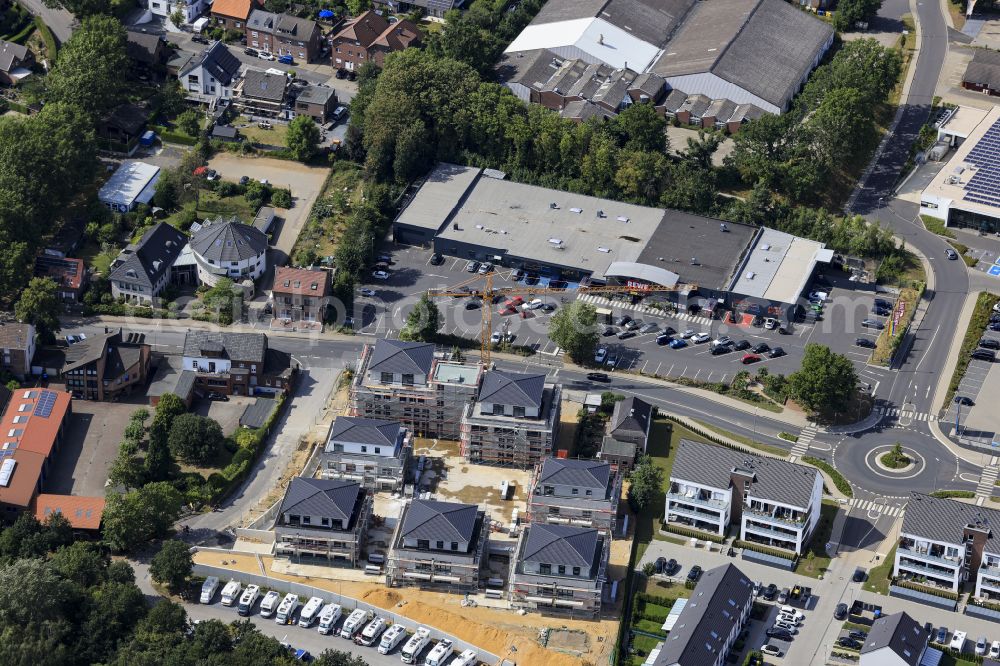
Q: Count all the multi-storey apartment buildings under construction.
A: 7